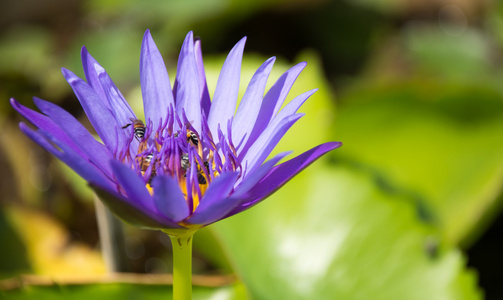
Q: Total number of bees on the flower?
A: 4